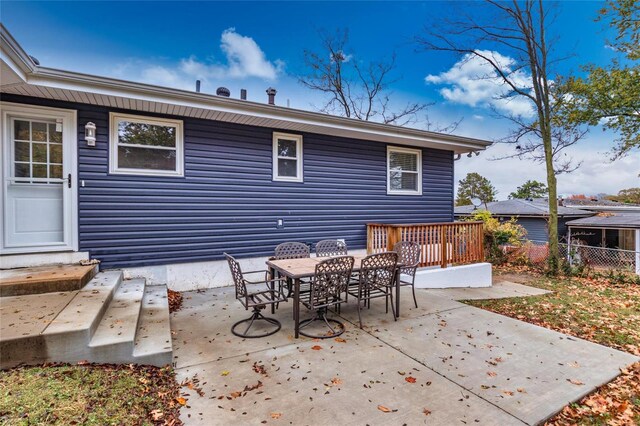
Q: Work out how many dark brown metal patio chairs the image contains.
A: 6